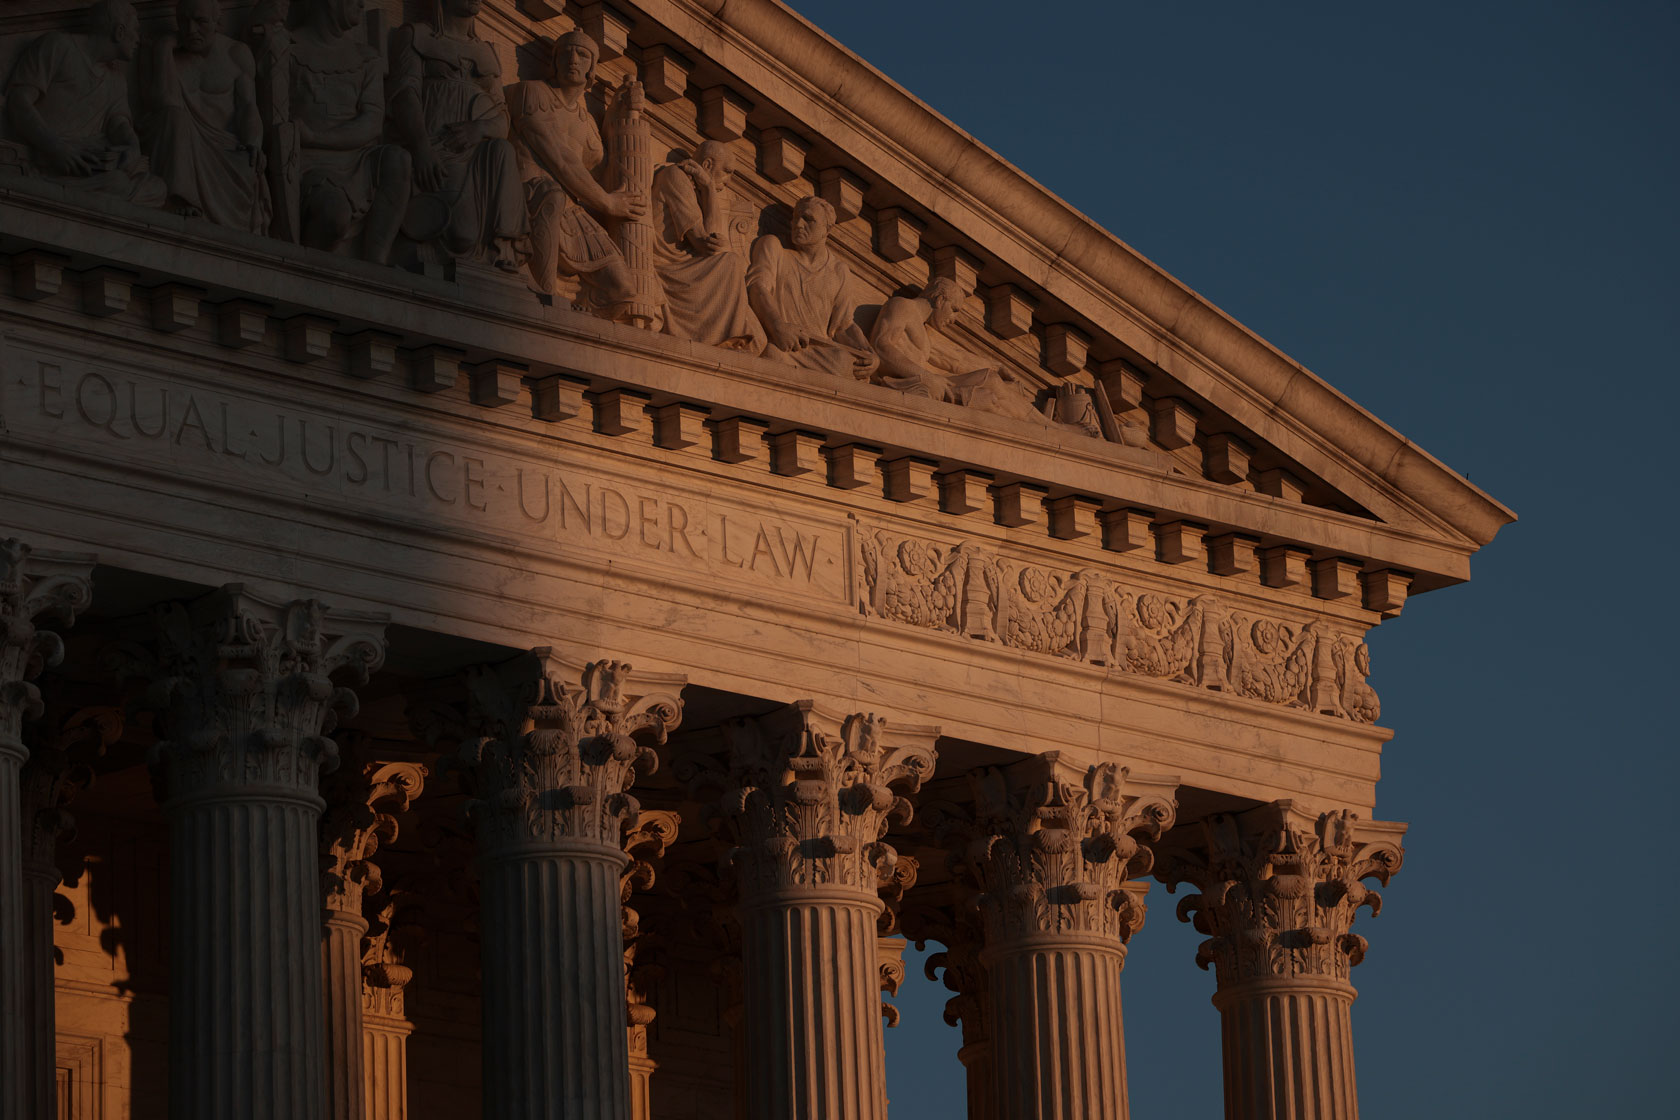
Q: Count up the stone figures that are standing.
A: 0